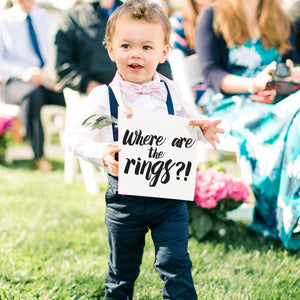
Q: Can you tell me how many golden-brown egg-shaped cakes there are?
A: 0